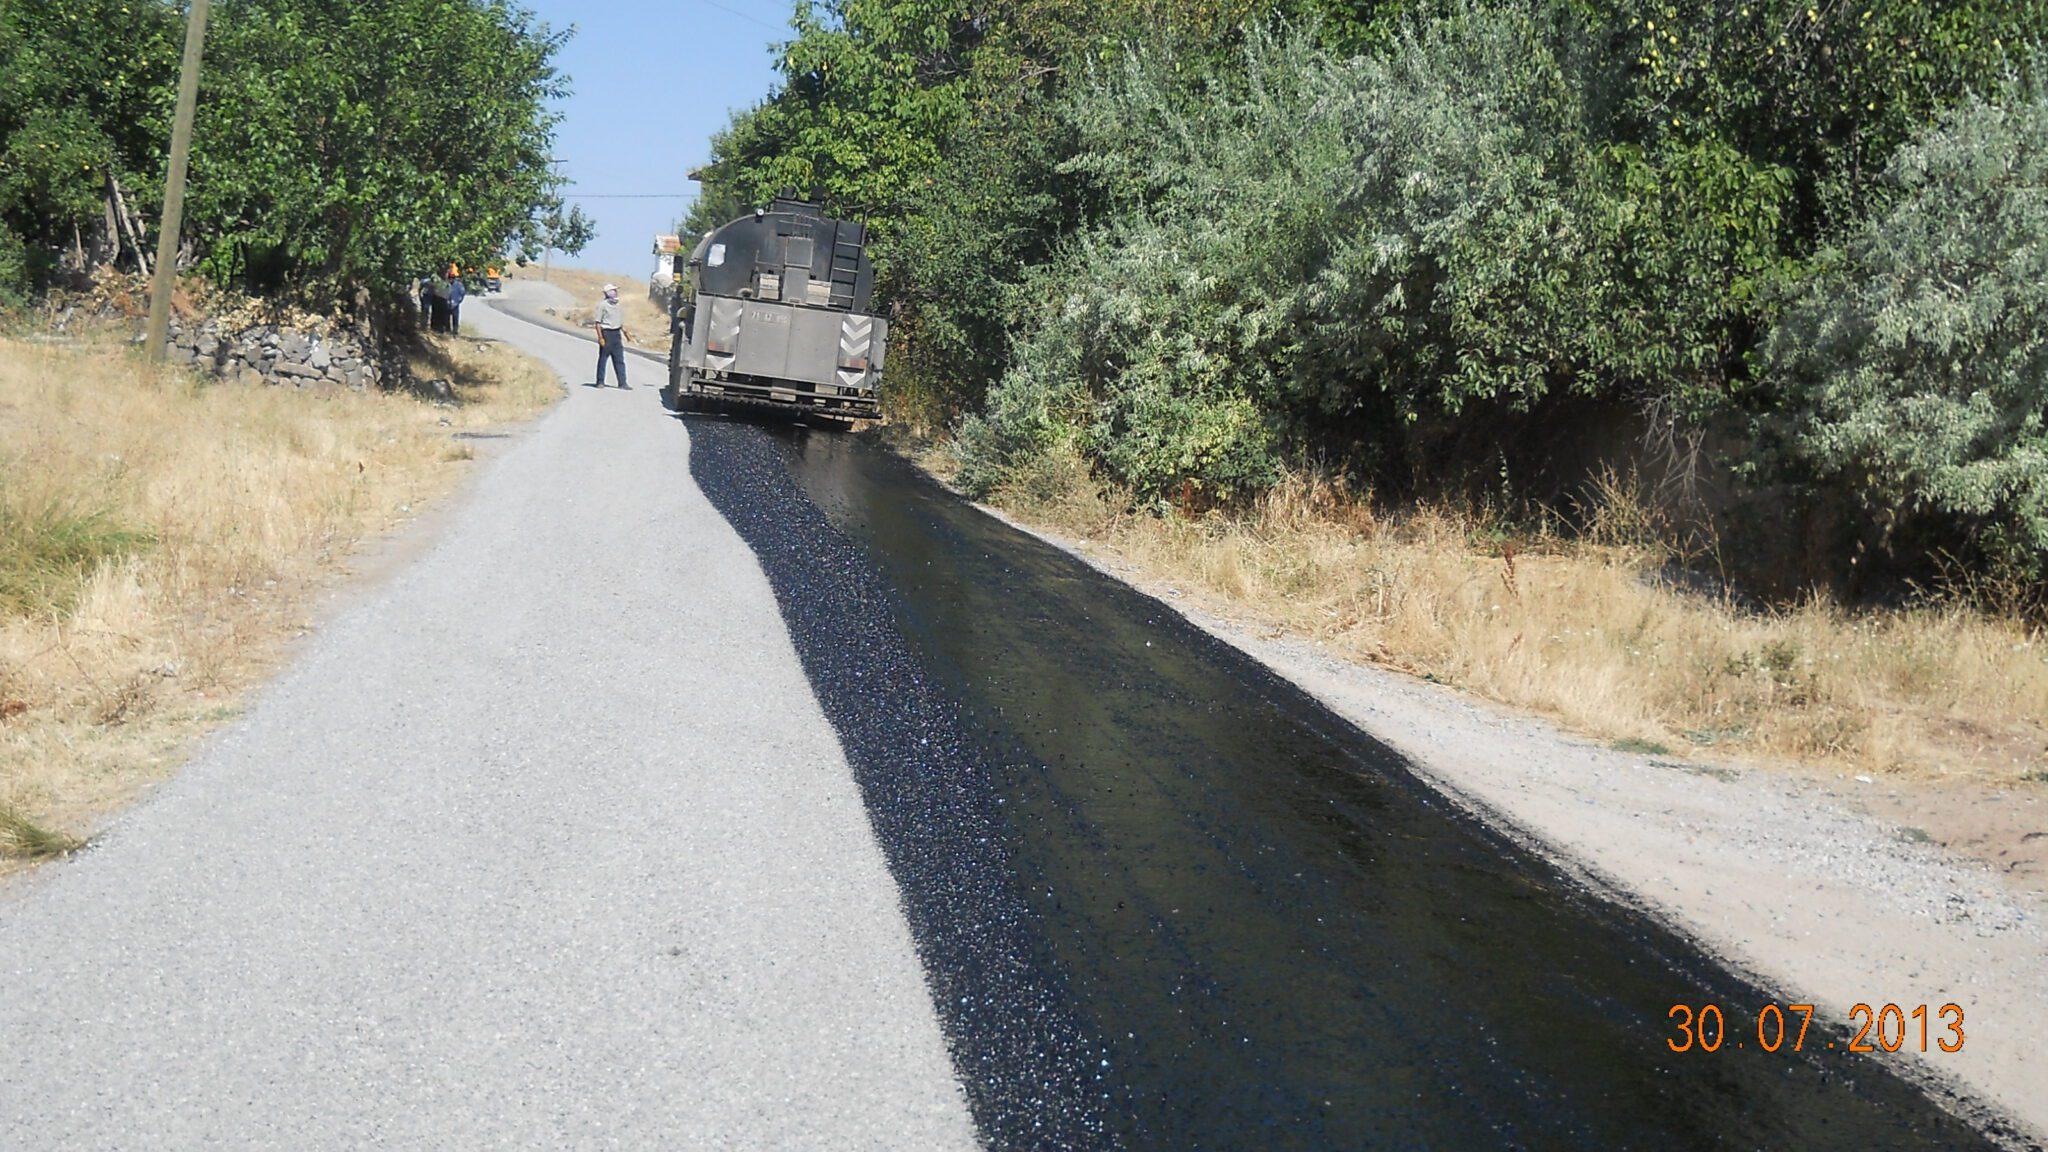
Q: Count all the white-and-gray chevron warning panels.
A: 2